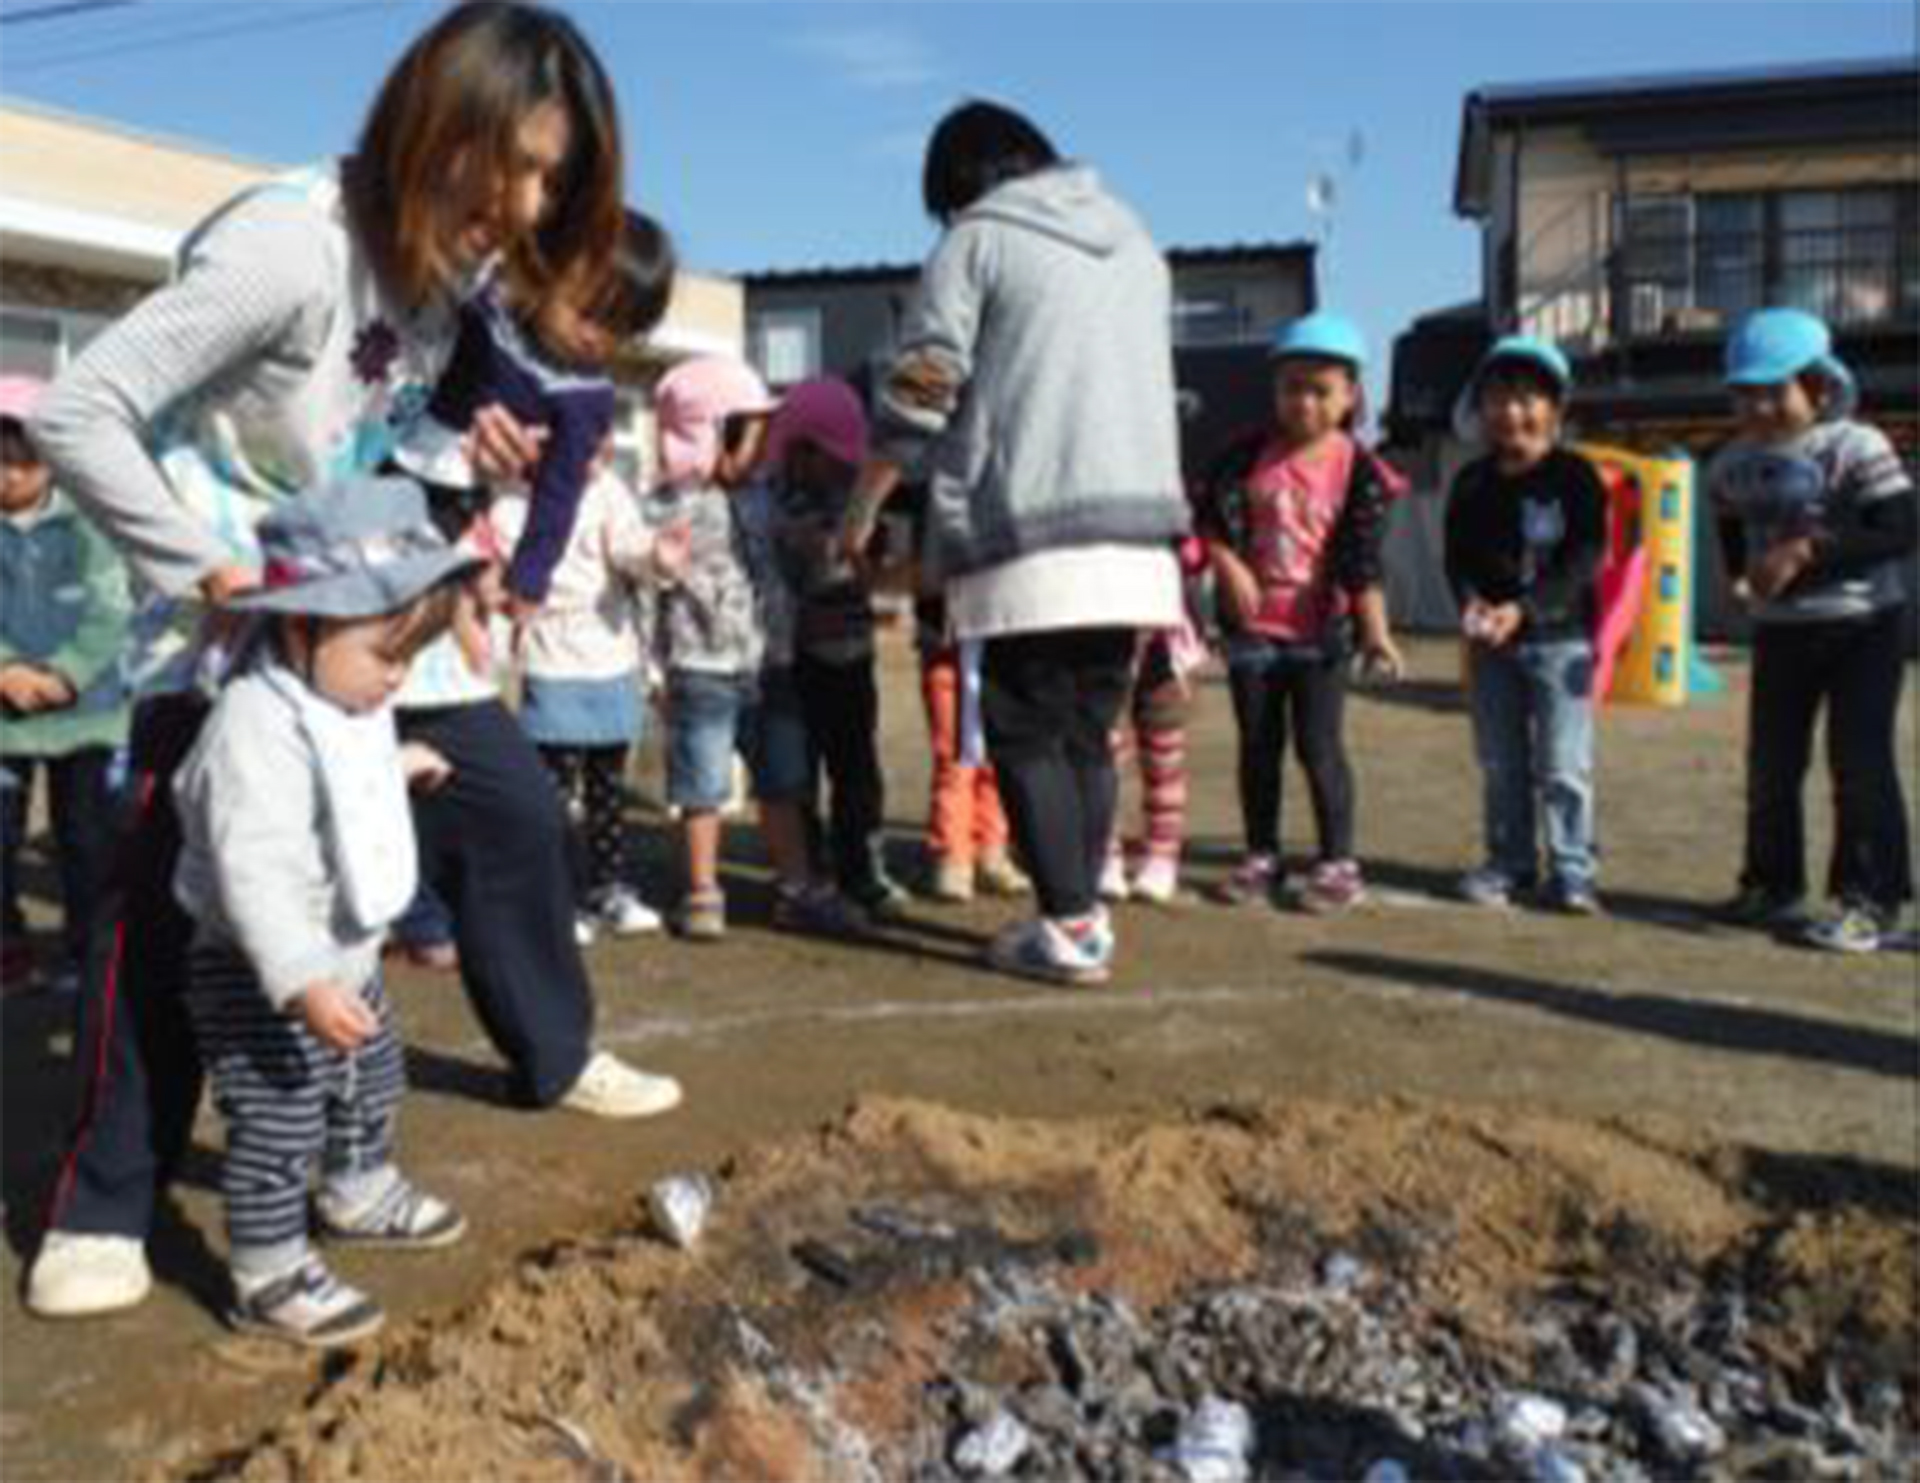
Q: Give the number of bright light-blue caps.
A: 3